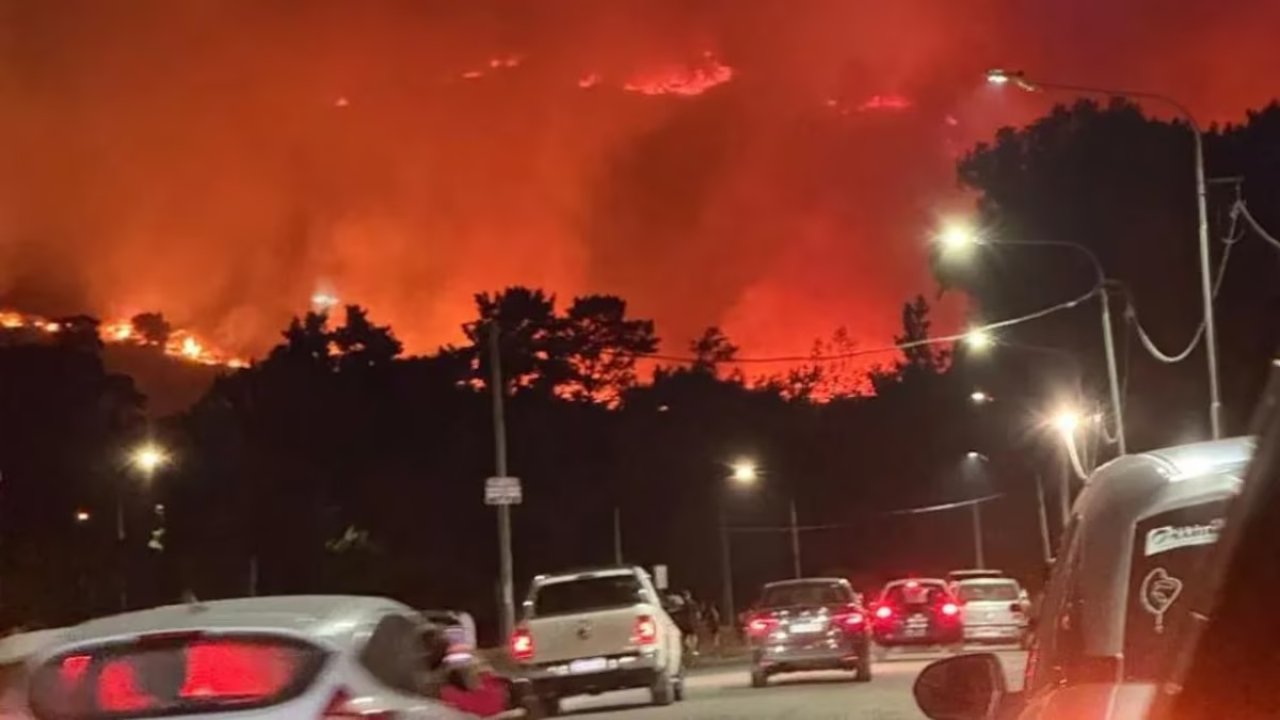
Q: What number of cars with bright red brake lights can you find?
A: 3